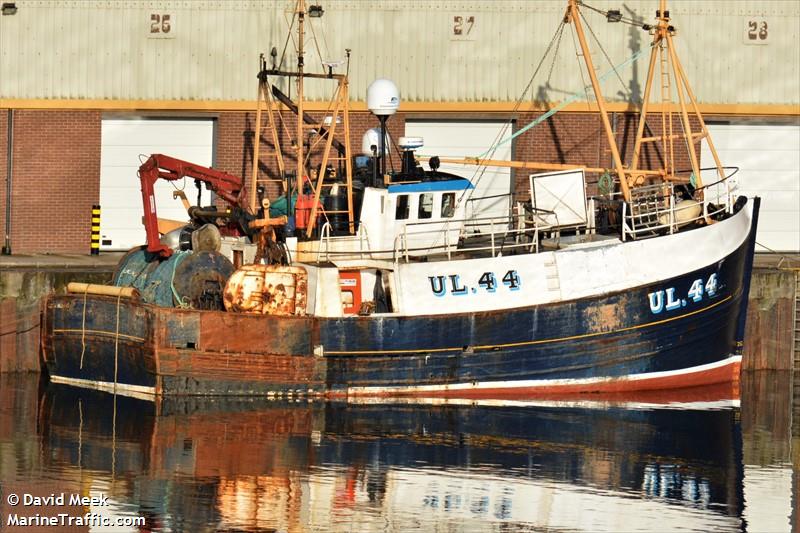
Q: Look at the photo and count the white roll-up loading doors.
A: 3